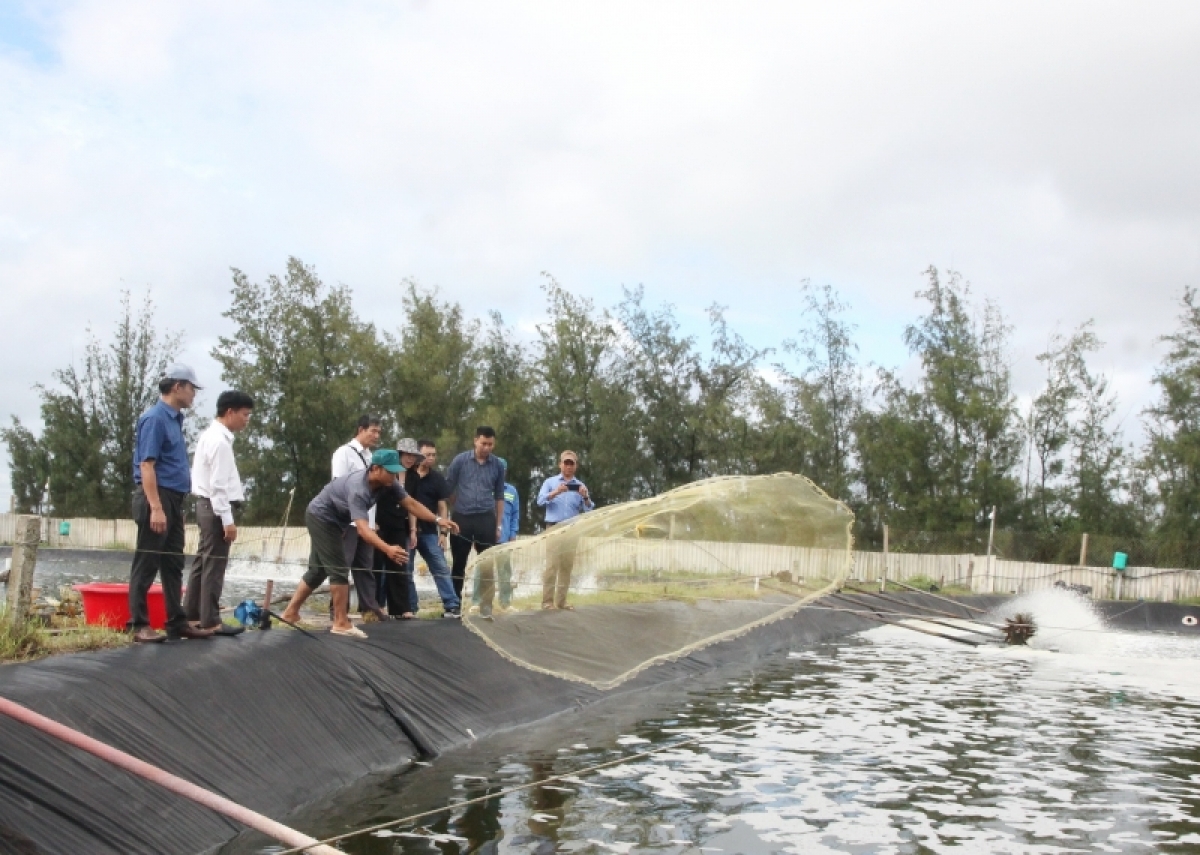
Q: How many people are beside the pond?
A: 9